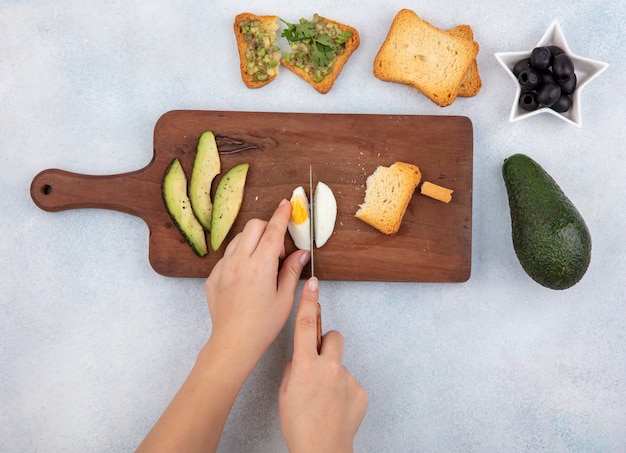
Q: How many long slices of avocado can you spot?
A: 3